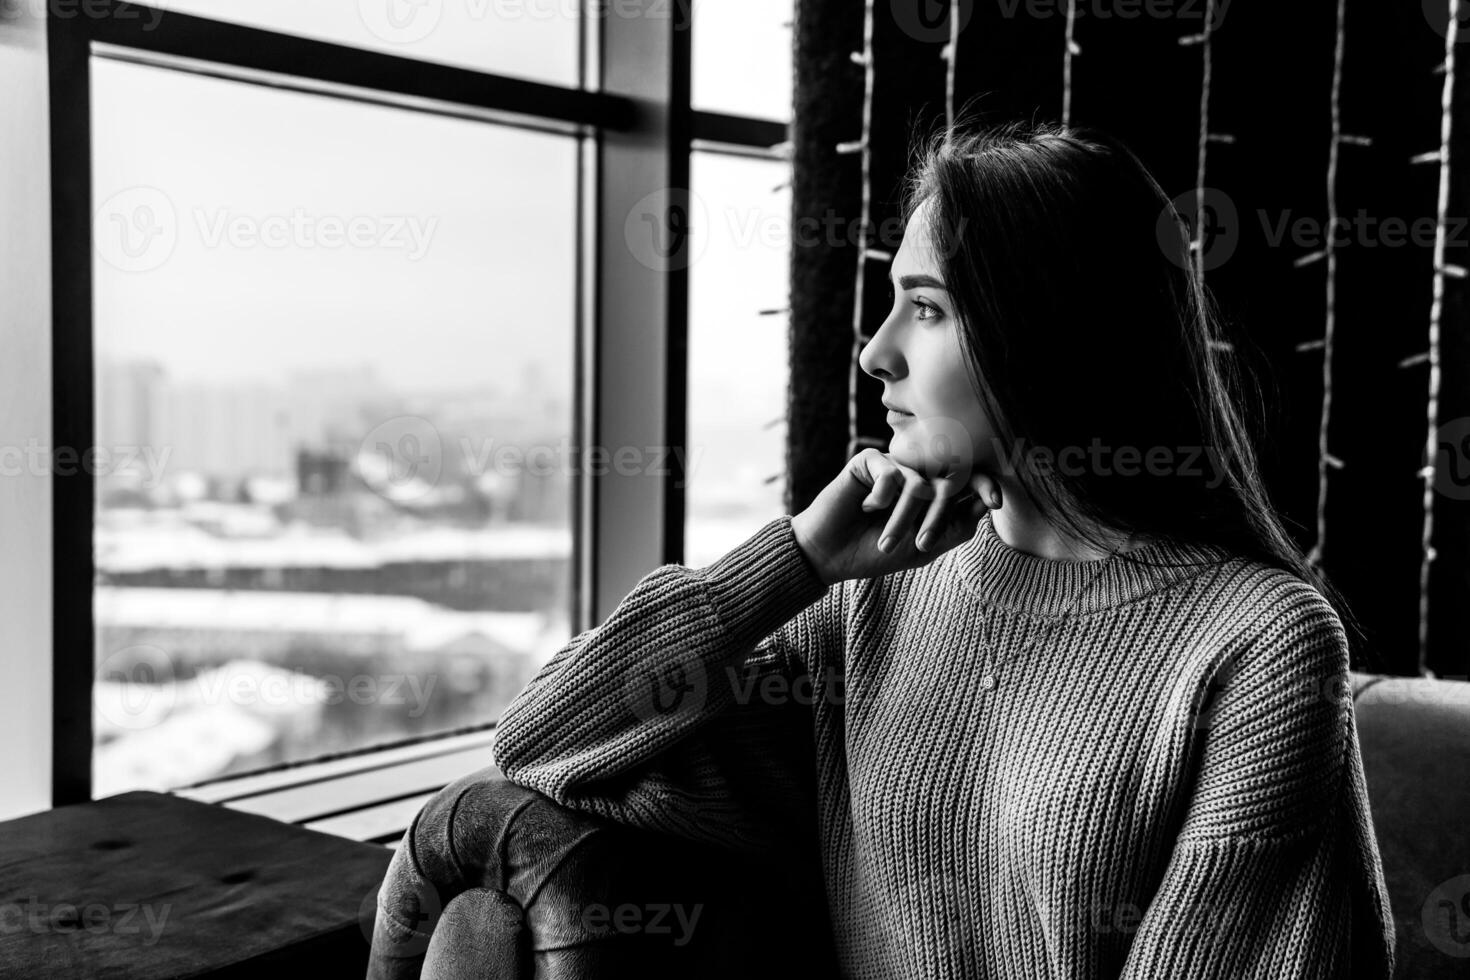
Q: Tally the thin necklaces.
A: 1